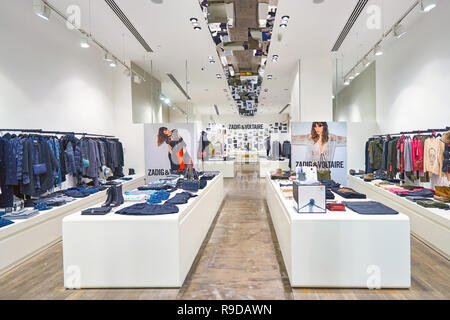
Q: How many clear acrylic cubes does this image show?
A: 1